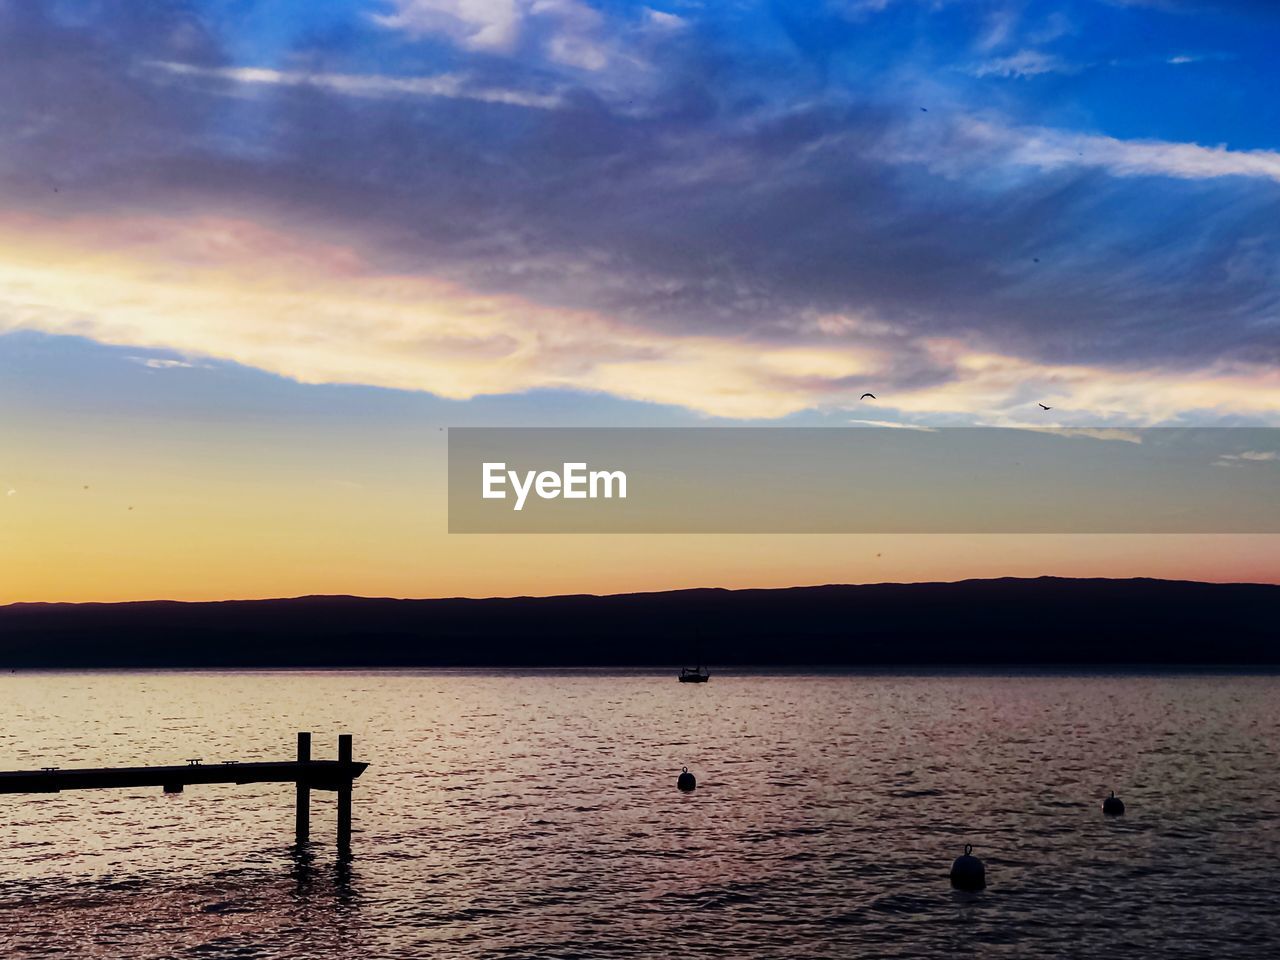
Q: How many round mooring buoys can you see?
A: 3